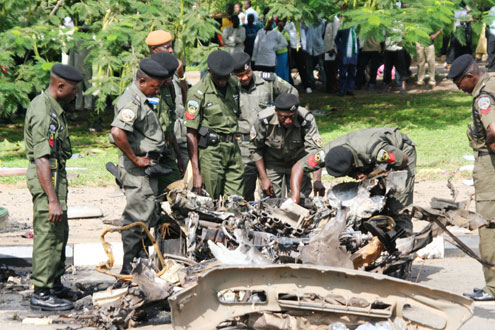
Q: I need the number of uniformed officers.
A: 9